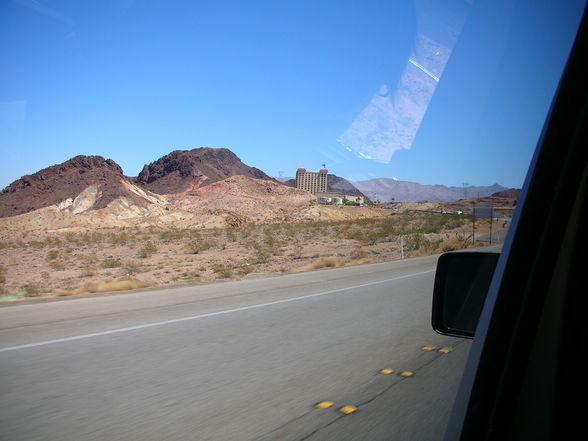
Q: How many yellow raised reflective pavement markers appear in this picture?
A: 6